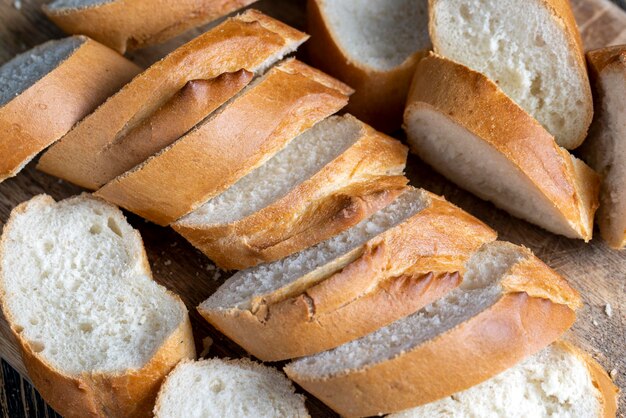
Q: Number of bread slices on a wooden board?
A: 14